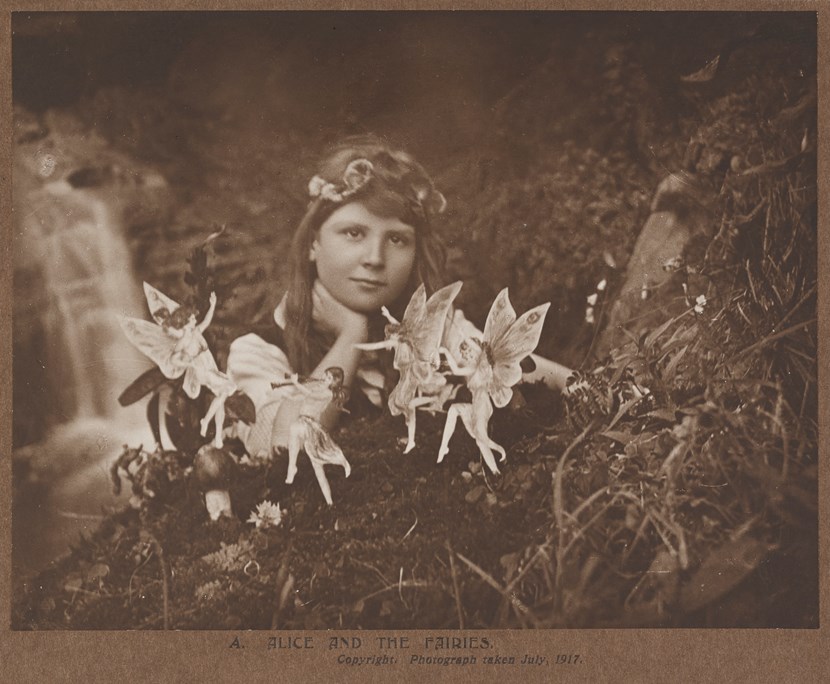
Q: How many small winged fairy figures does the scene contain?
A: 4